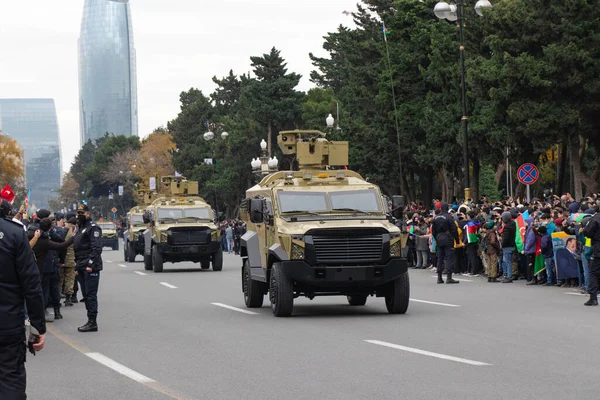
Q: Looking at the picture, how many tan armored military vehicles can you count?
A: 4